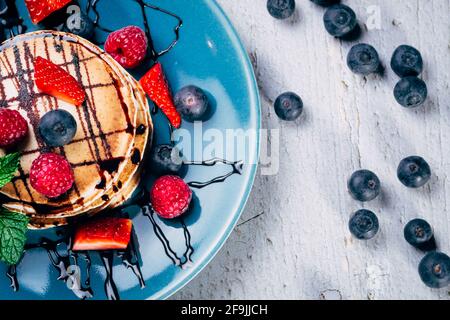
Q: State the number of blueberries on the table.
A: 12